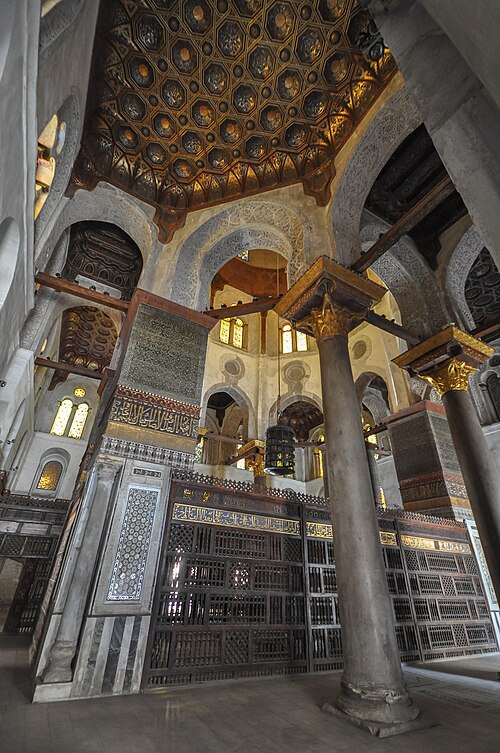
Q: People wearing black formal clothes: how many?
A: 0